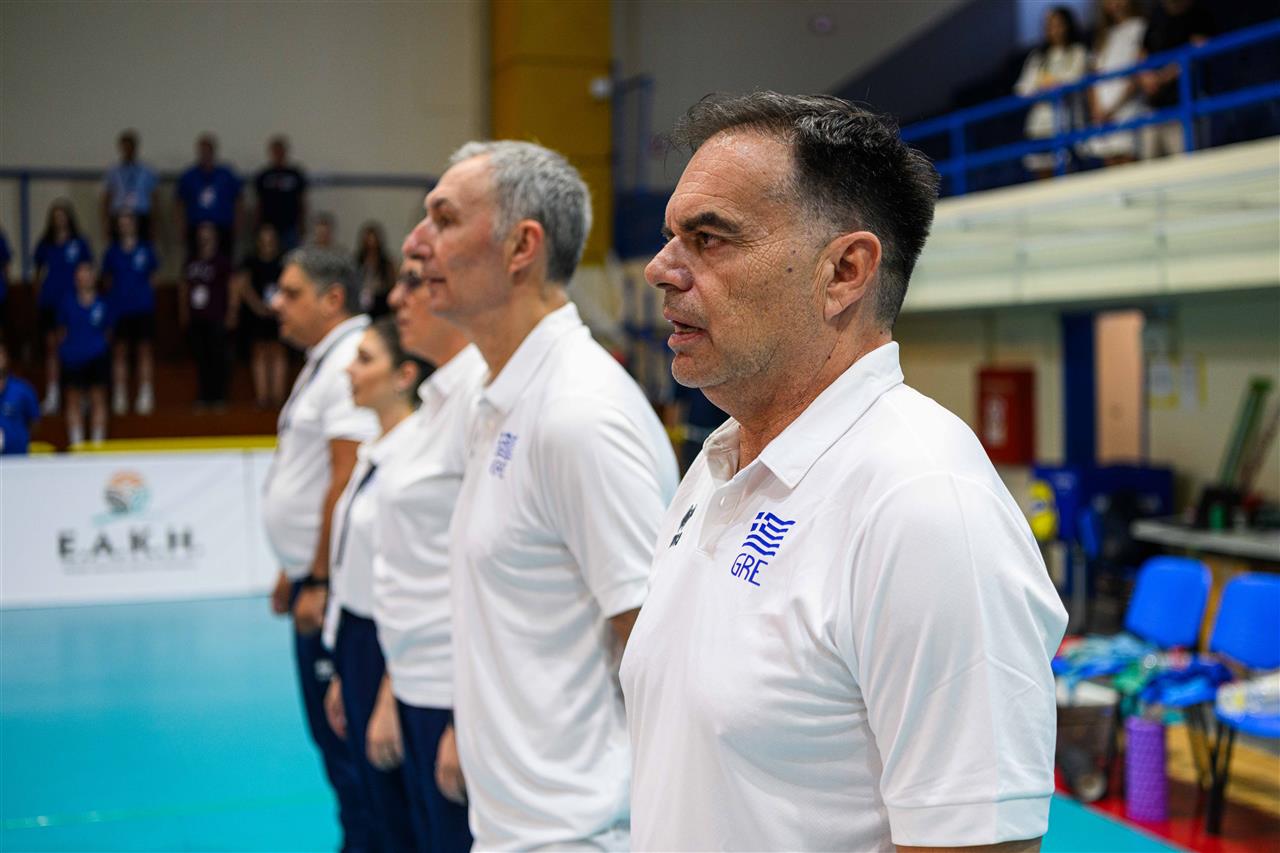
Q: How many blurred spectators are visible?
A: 15